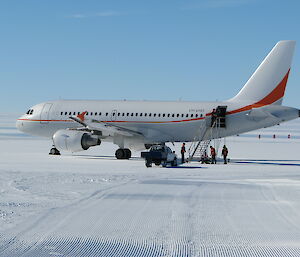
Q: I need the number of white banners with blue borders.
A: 0